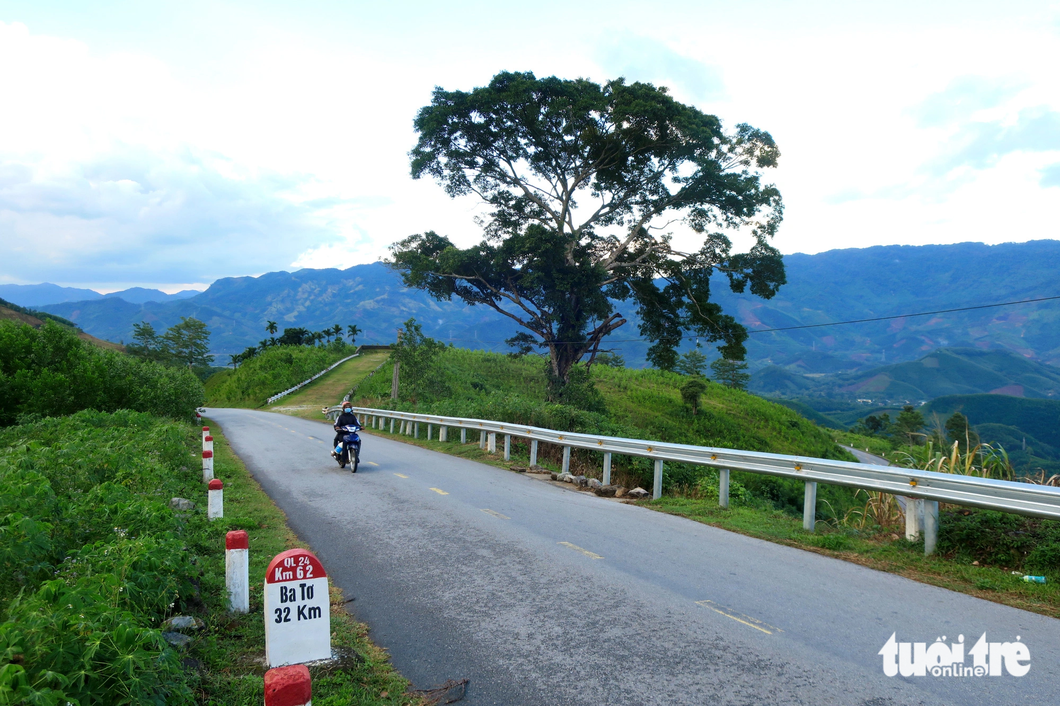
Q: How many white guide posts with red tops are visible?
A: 7